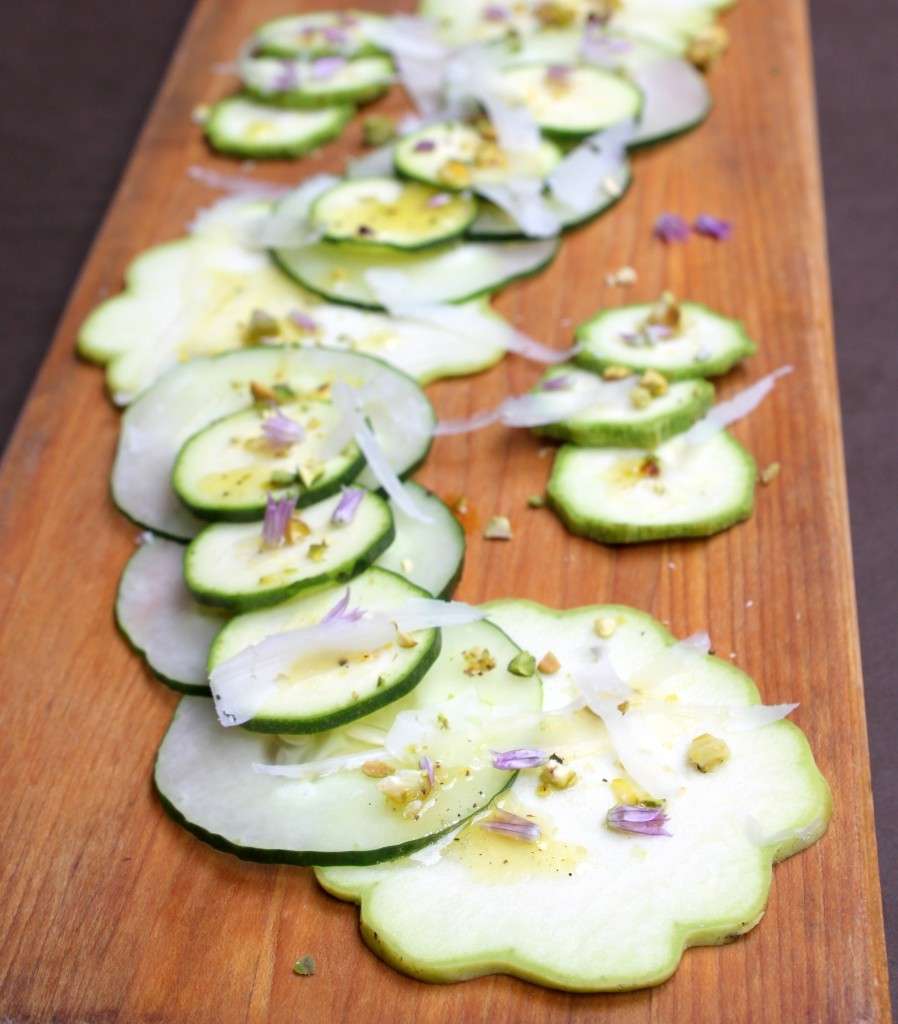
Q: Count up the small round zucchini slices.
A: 12